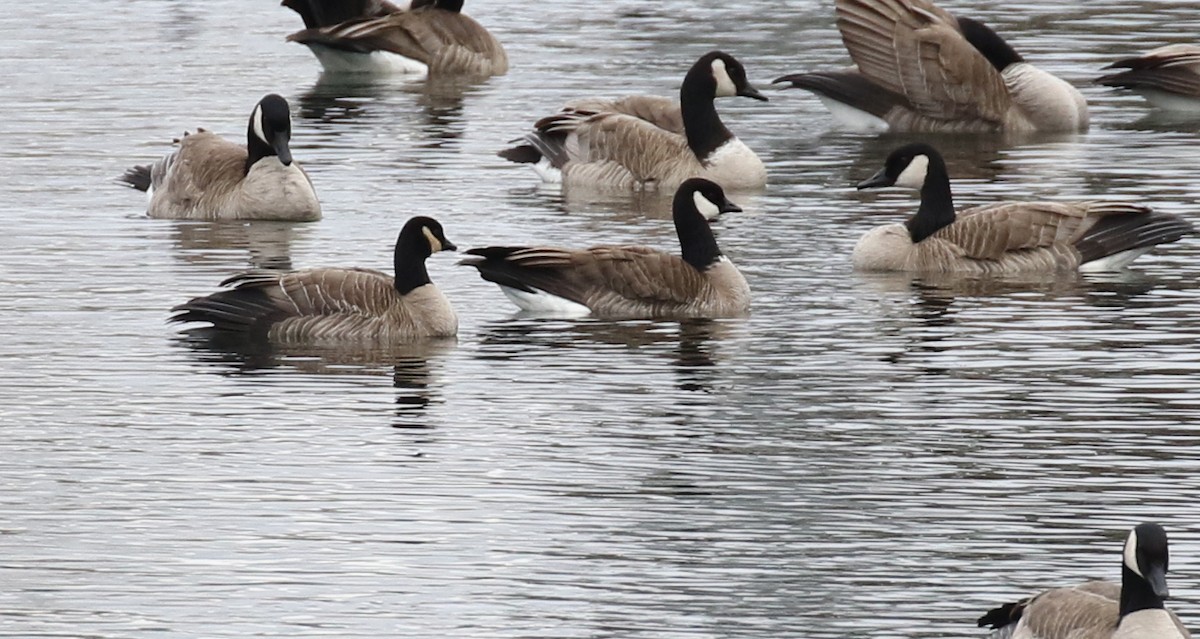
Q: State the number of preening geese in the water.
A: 1